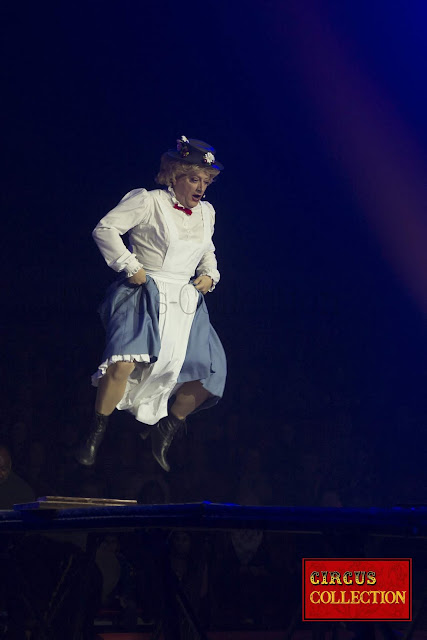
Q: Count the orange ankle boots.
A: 0